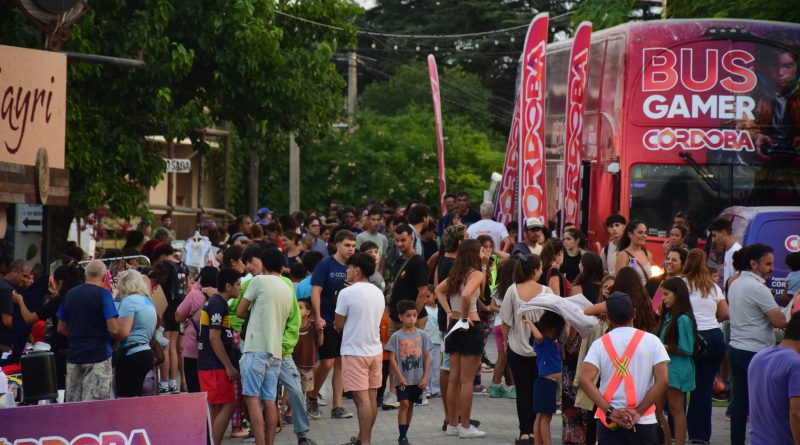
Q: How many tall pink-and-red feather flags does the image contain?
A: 4